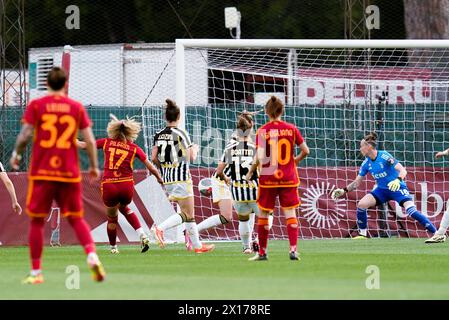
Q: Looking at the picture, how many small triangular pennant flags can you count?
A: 0